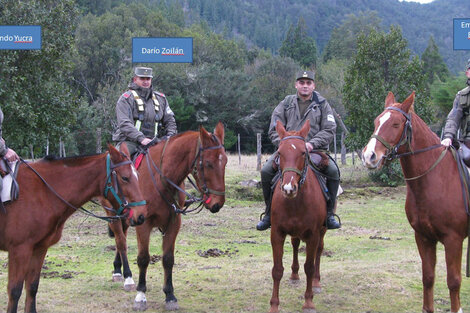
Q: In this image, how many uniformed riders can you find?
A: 4